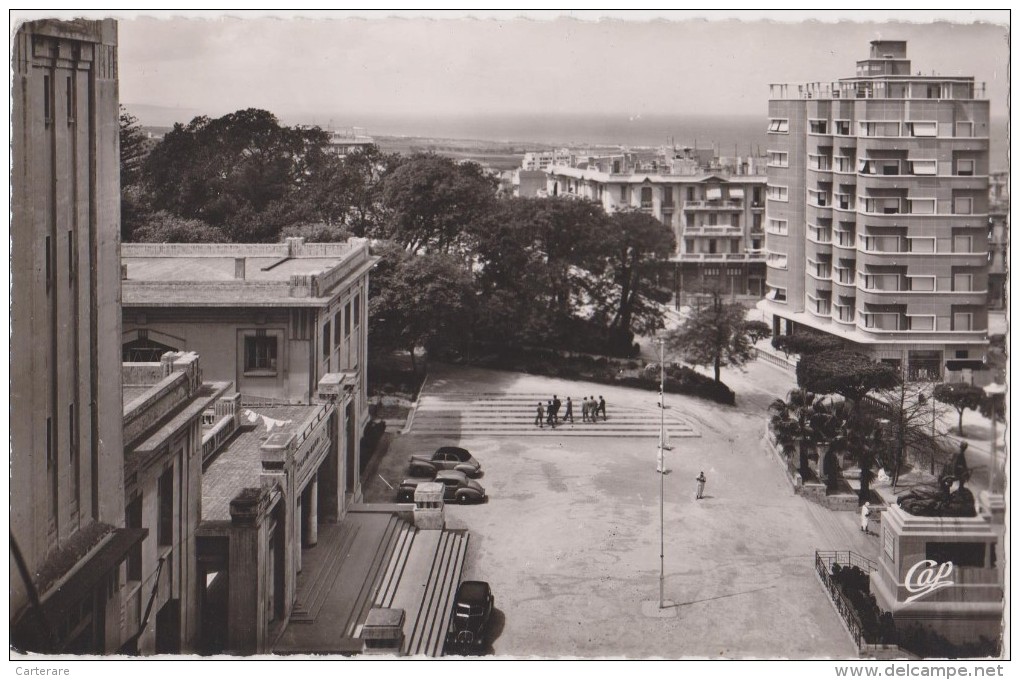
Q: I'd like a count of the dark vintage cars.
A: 3